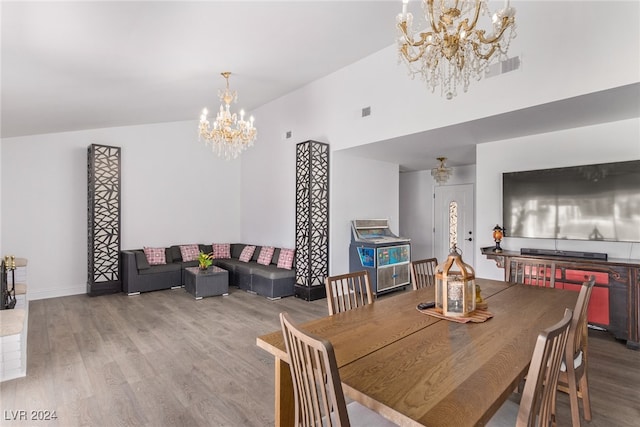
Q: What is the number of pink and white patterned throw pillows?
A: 6